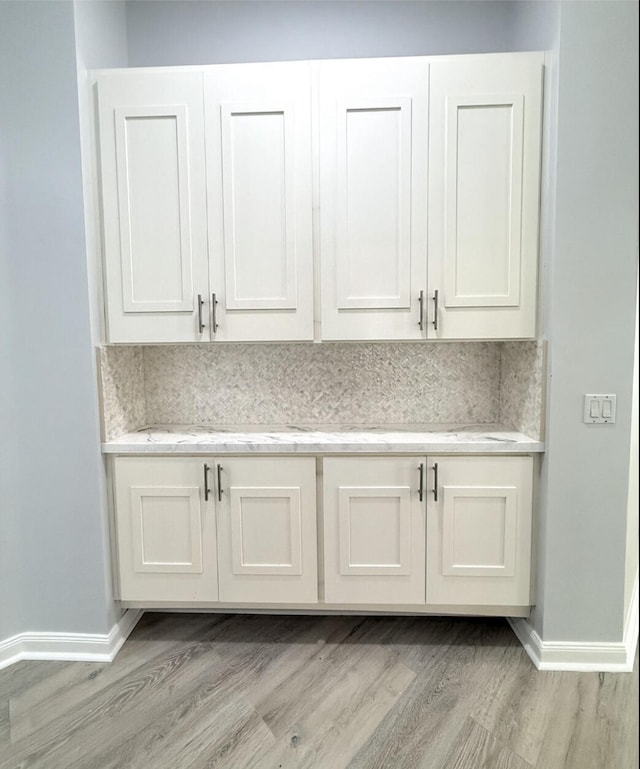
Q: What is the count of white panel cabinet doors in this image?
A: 8